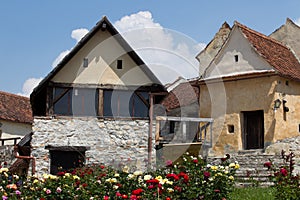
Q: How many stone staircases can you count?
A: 1